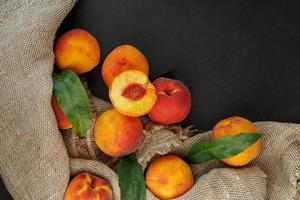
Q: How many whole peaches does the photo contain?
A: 8